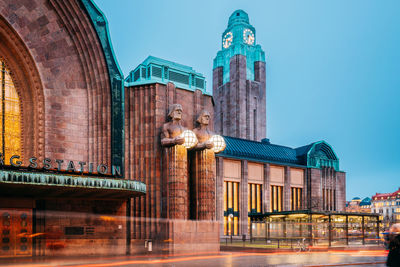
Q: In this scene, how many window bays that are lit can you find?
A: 4